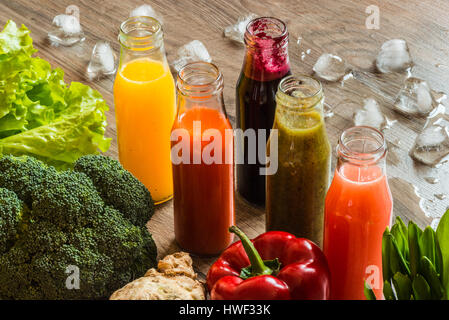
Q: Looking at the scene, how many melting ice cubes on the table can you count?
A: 10